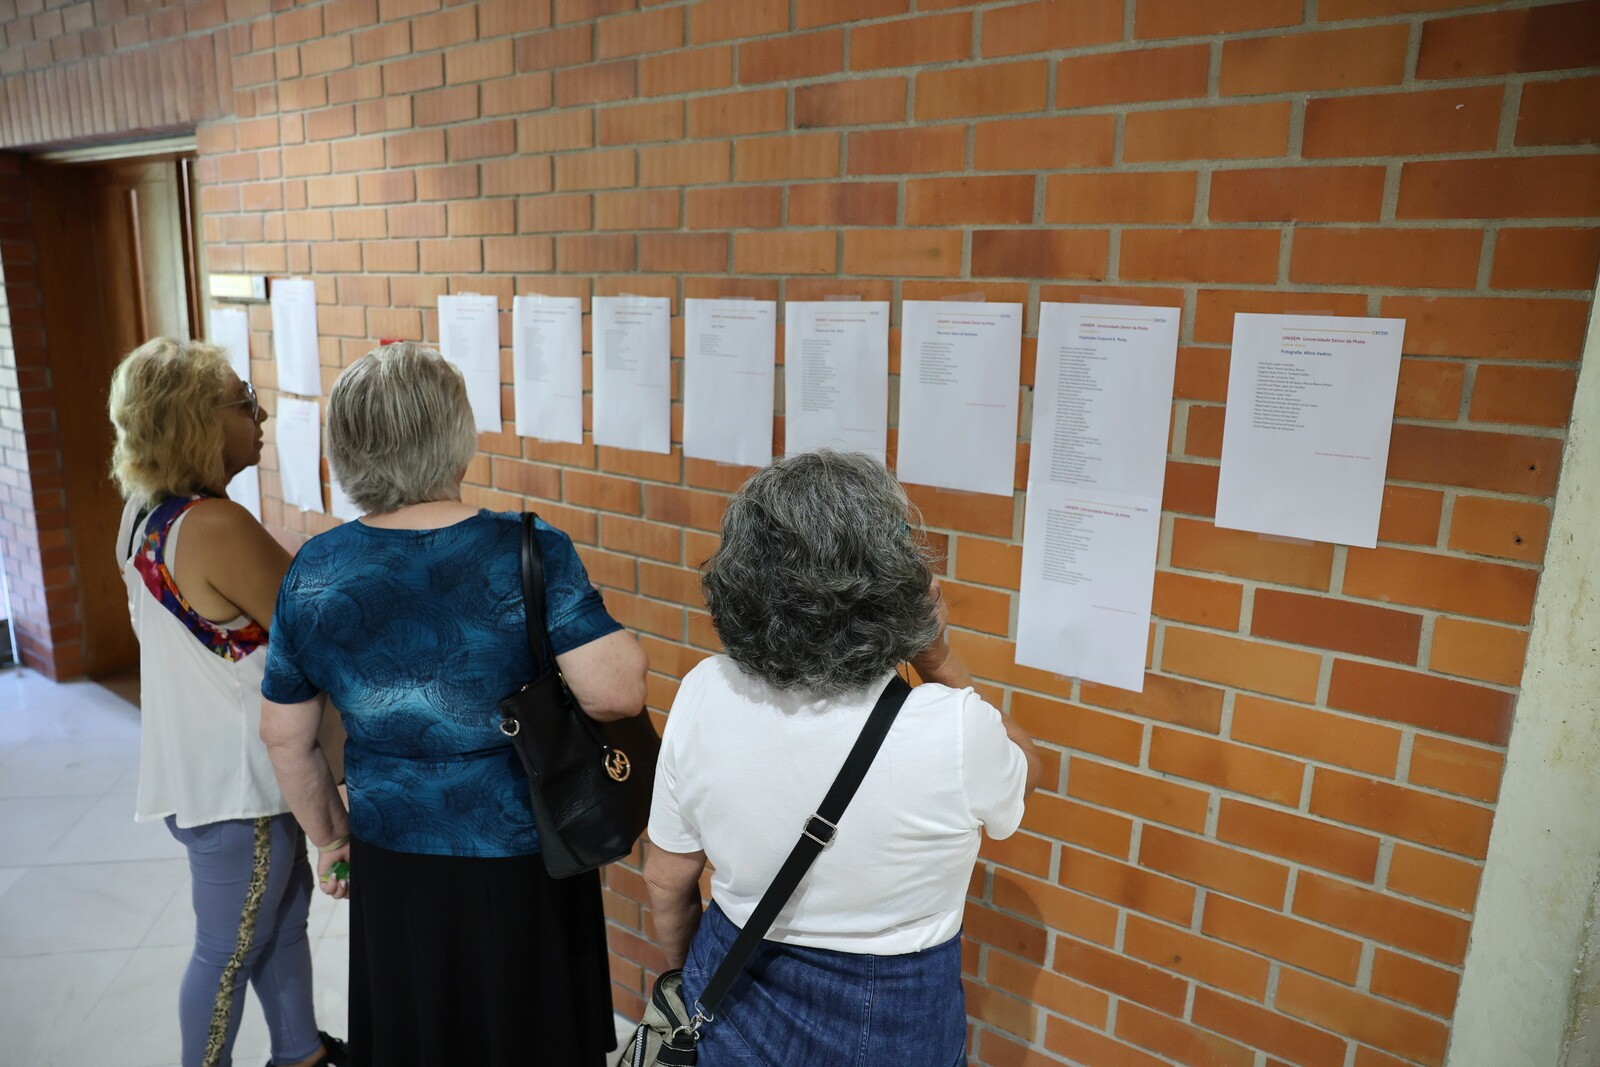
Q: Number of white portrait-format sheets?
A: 14